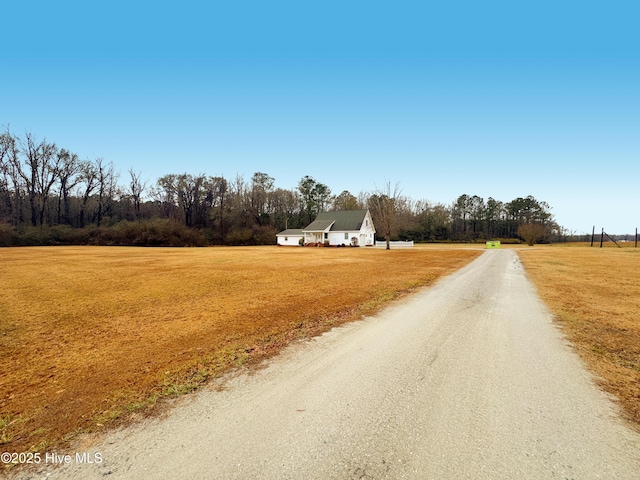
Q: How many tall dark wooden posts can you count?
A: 3